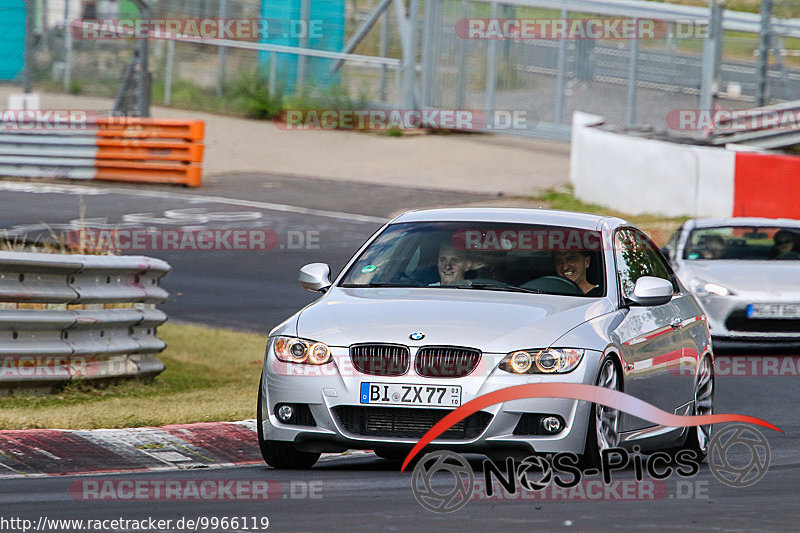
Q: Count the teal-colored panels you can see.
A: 2